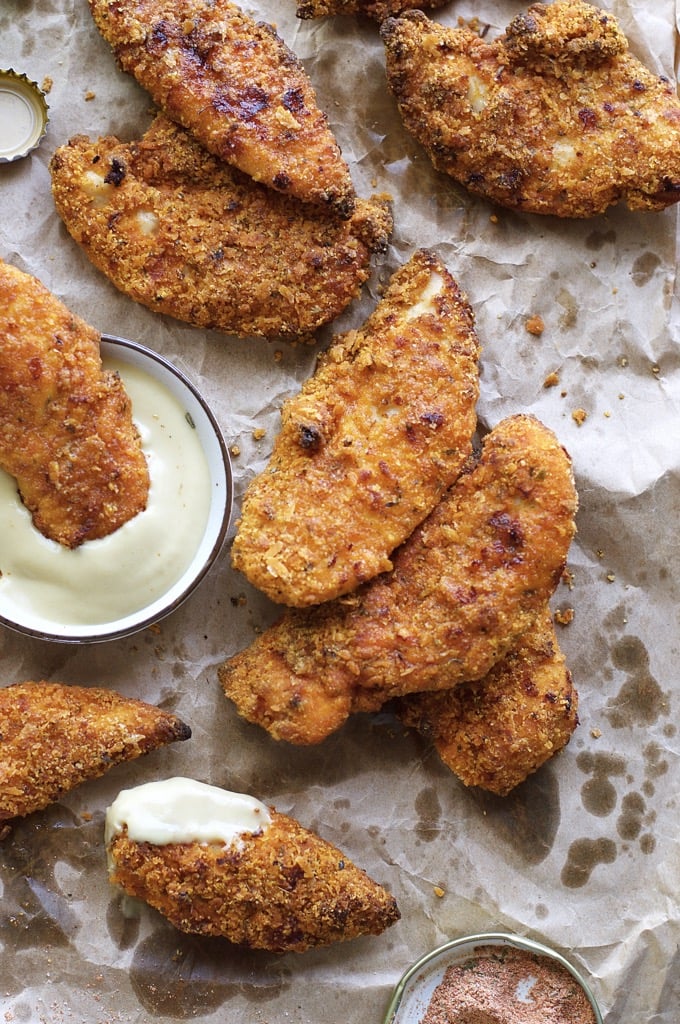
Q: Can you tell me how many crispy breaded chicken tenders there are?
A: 10